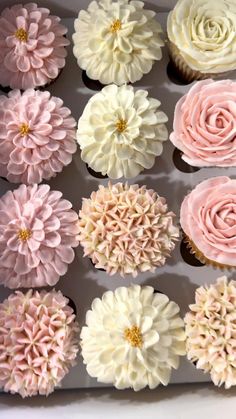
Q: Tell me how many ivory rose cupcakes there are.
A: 1